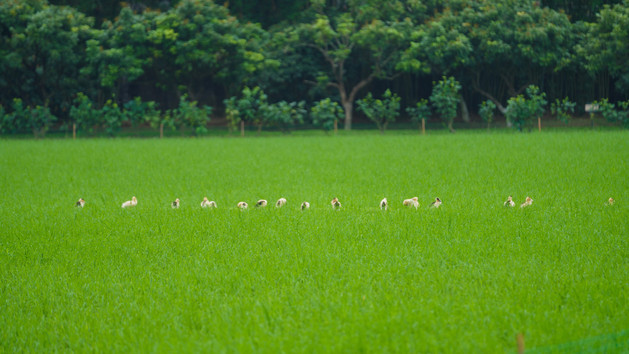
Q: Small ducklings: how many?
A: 15